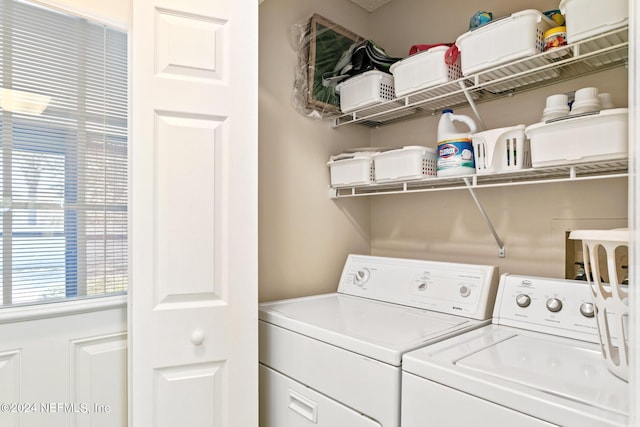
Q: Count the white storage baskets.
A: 8